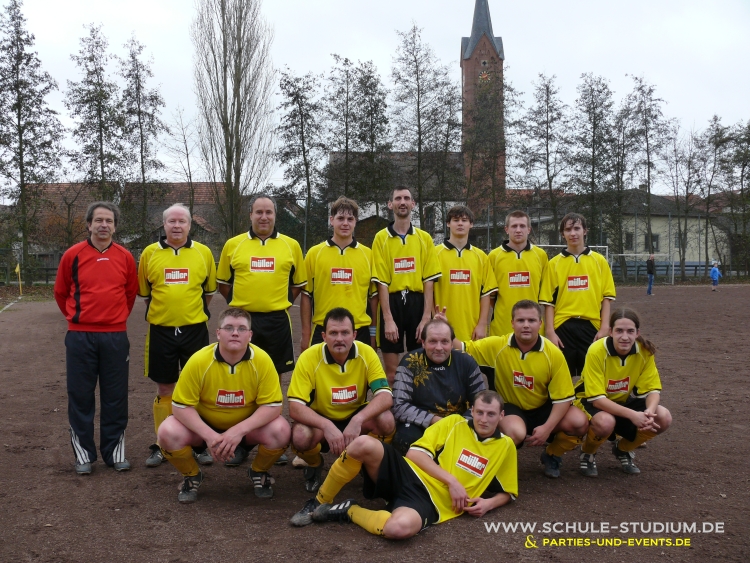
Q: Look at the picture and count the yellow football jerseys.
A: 12